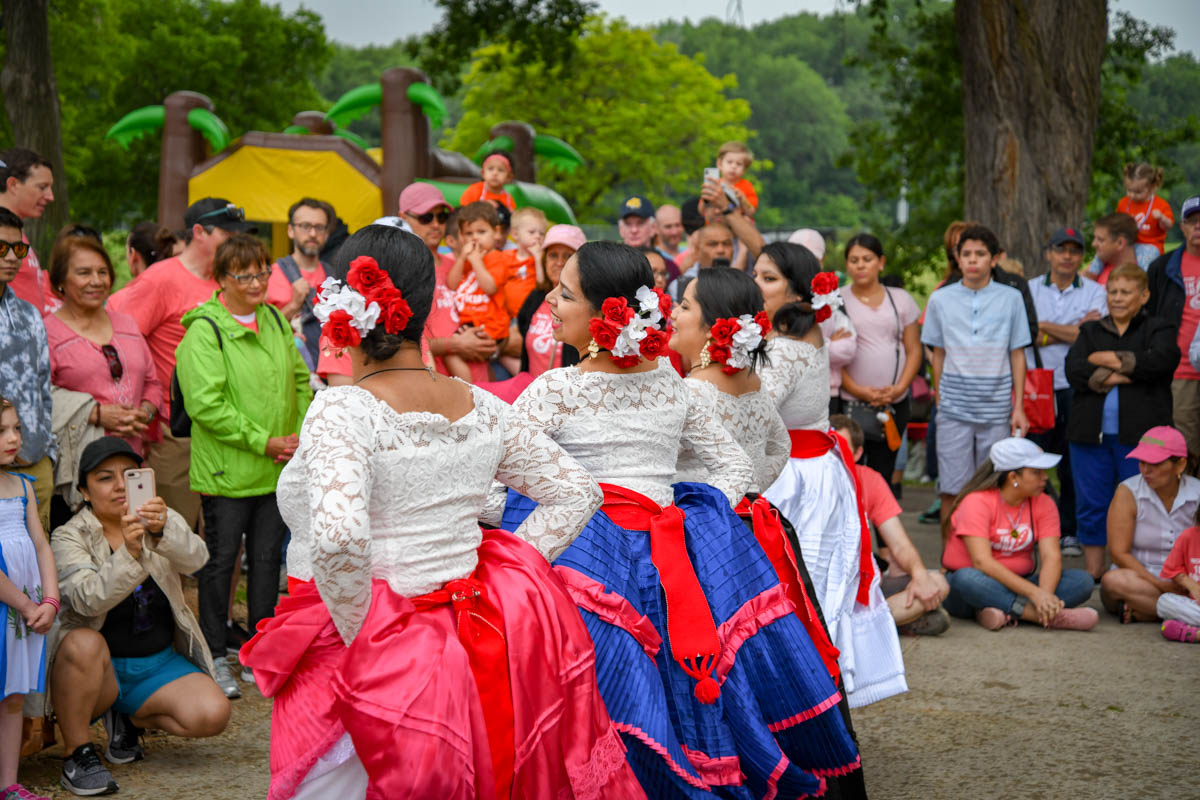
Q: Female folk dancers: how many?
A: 4